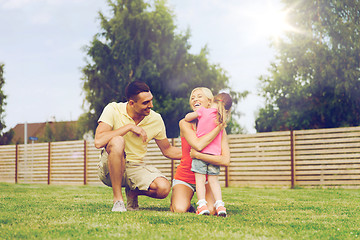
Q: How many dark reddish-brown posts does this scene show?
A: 6